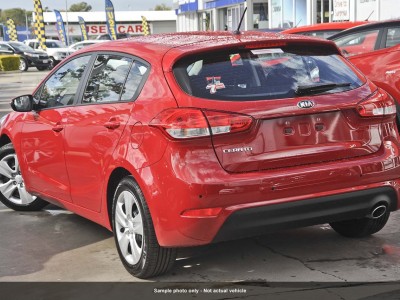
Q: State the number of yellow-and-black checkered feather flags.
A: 3